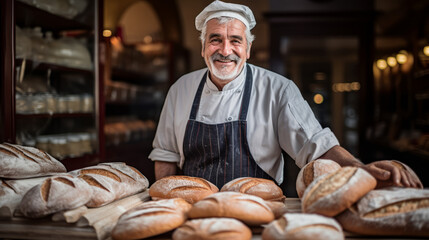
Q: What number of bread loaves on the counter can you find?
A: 14